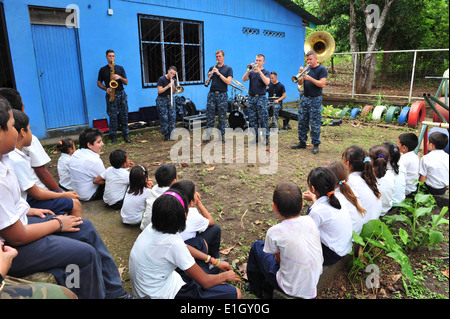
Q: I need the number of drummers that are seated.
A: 1